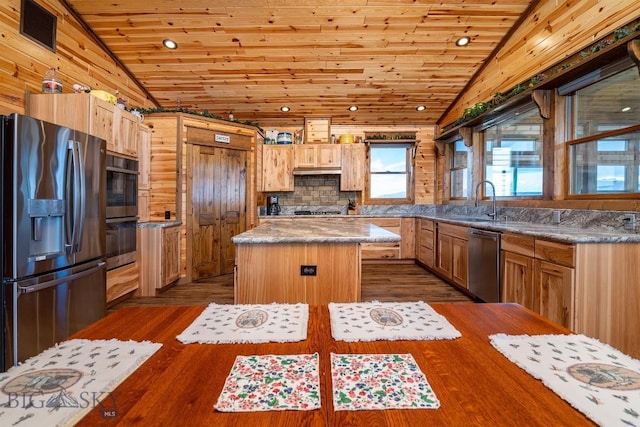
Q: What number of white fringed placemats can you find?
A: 4